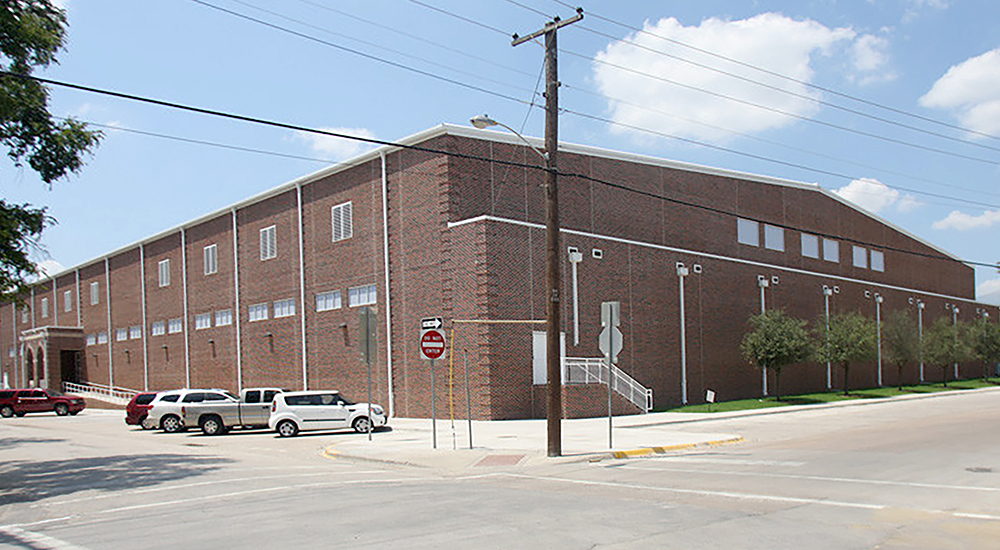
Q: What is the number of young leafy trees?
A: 5